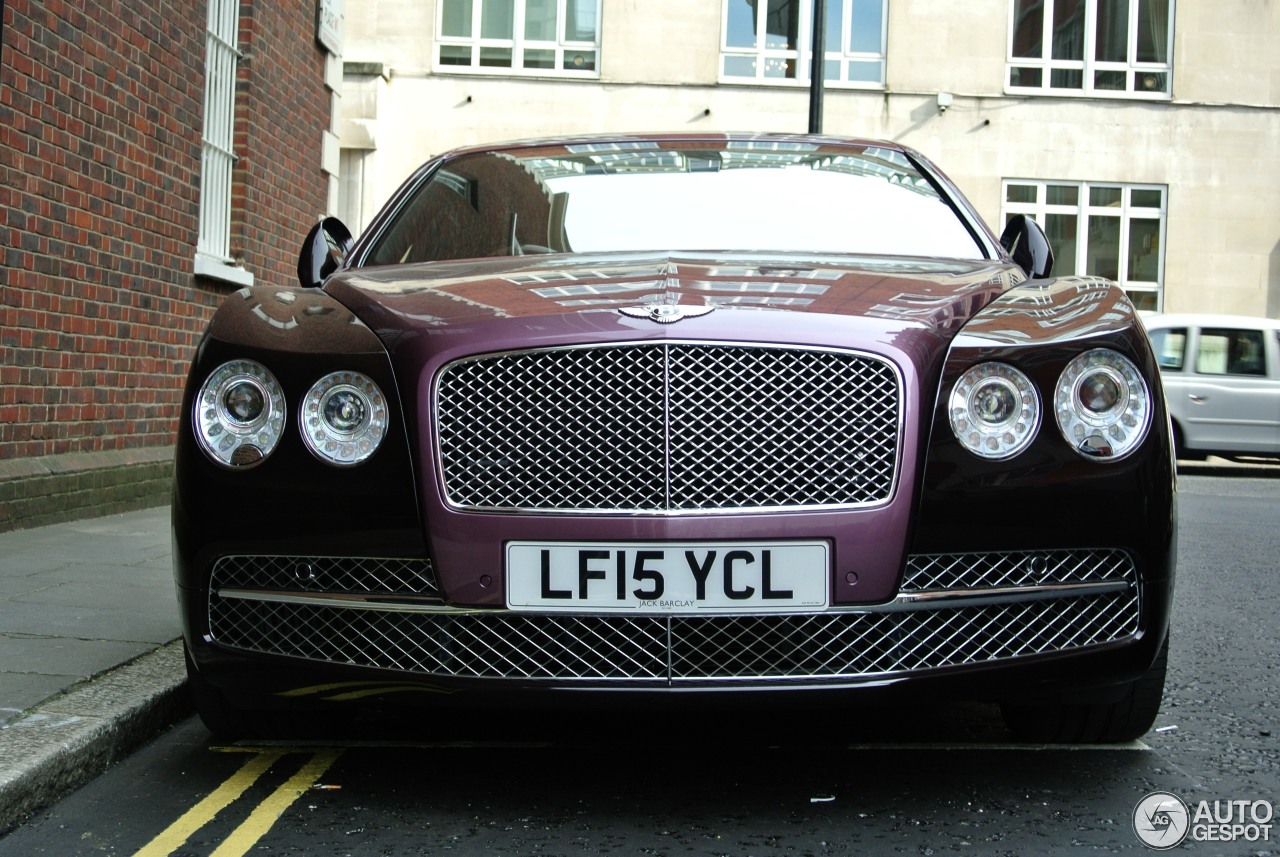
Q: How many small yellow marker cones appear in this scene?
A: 0